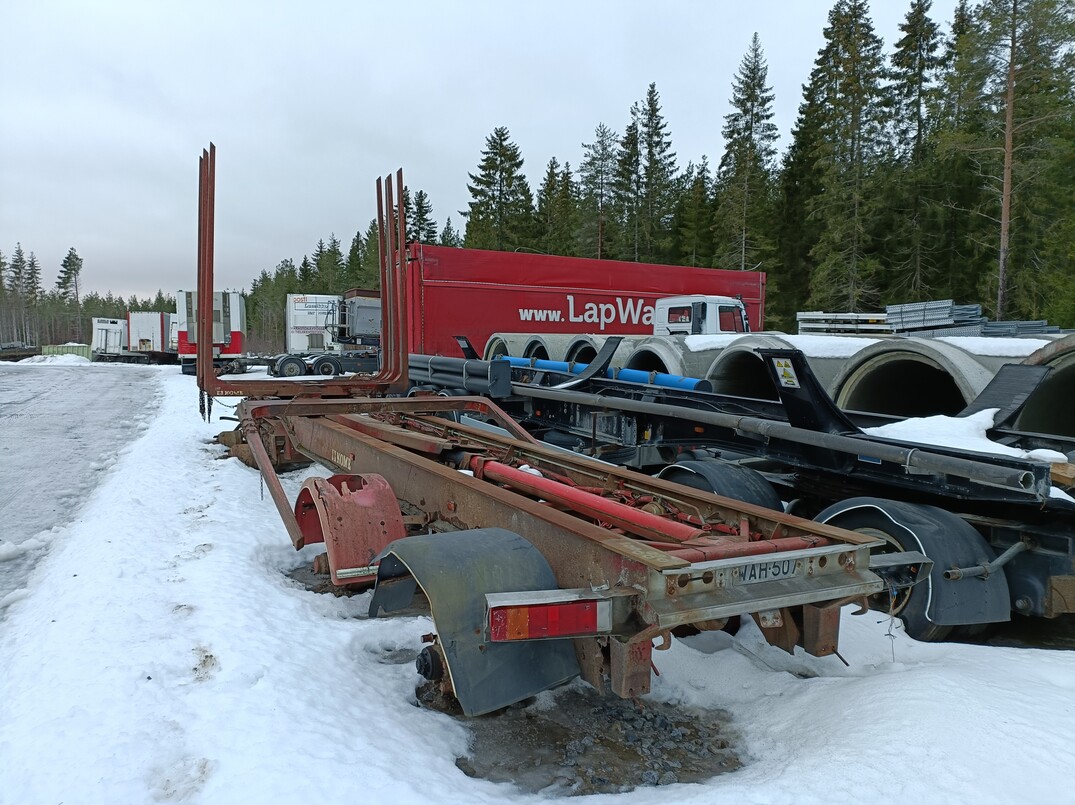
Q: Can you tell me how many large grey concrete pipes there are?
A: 7